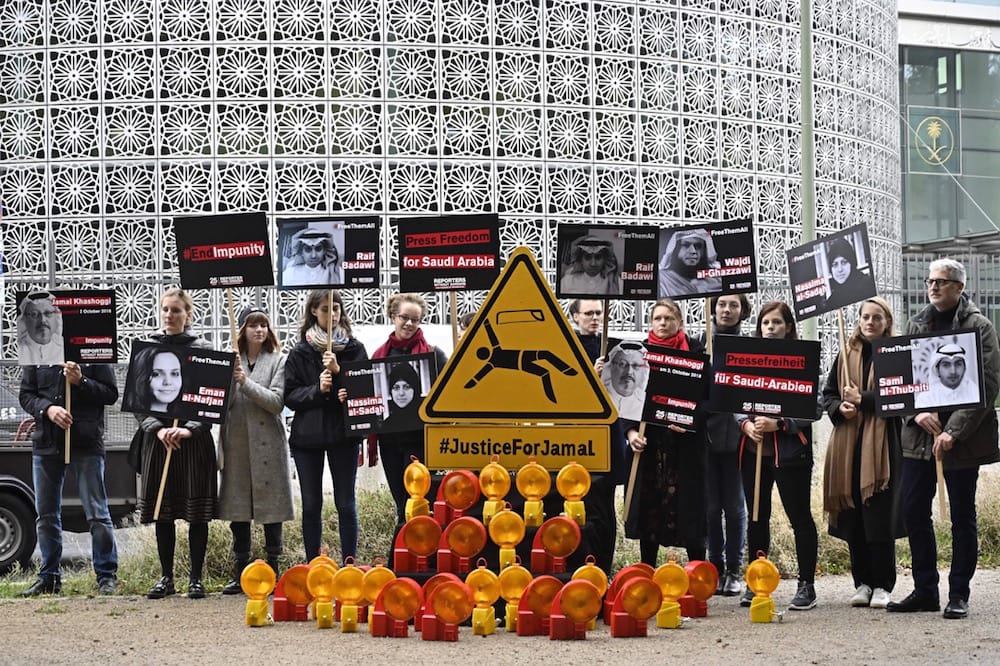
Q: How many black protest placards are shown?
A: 12